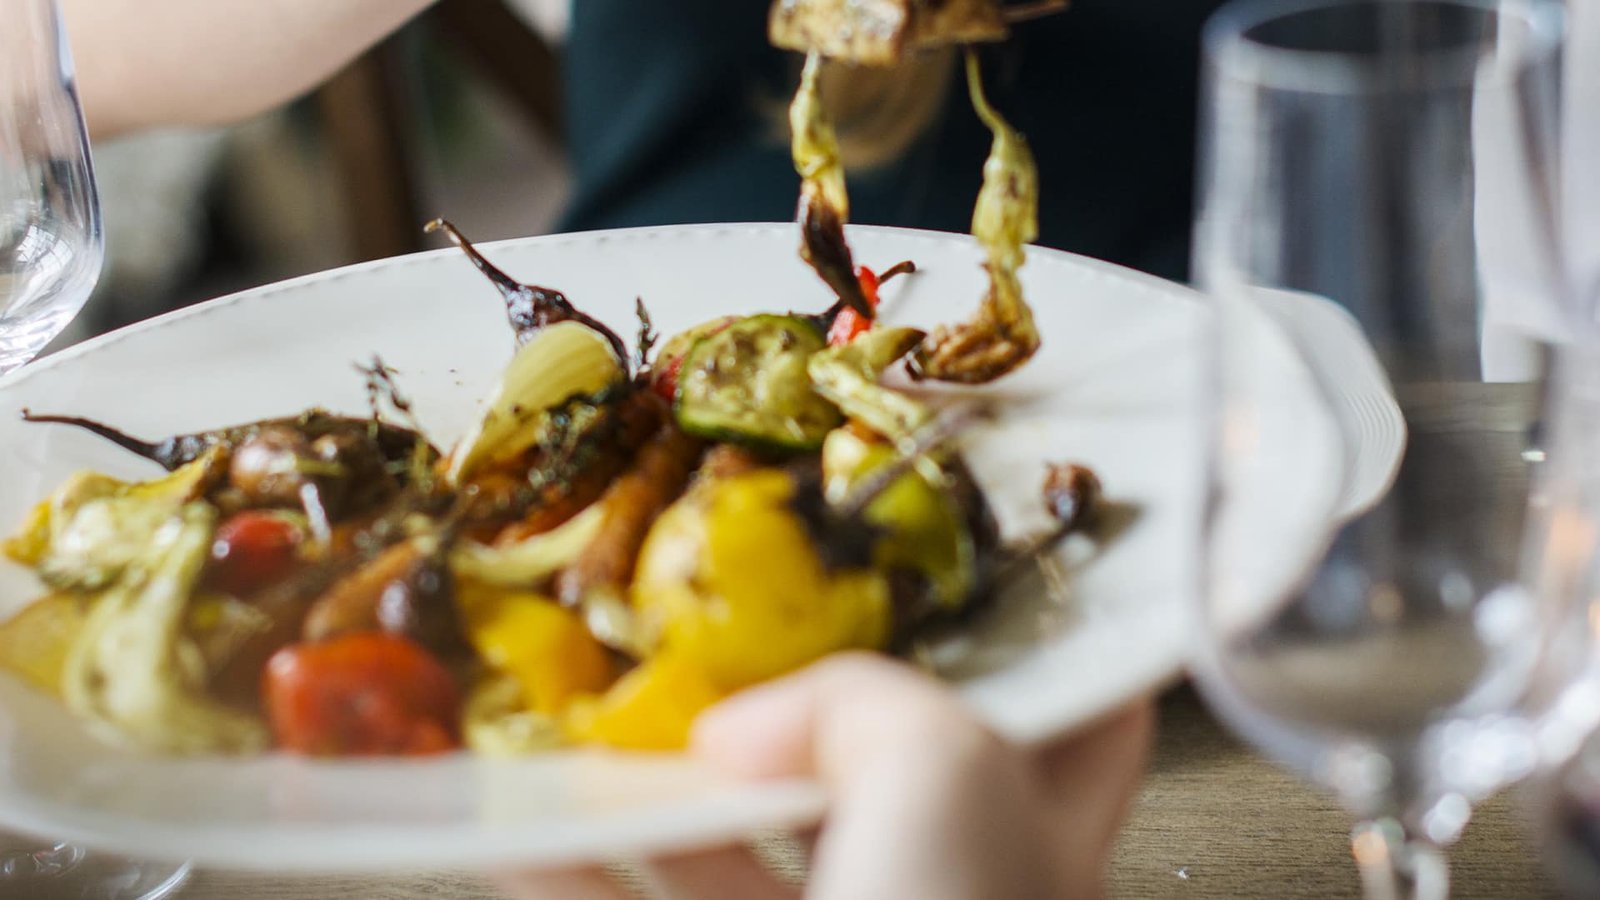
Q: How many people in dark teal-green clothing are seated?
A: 1